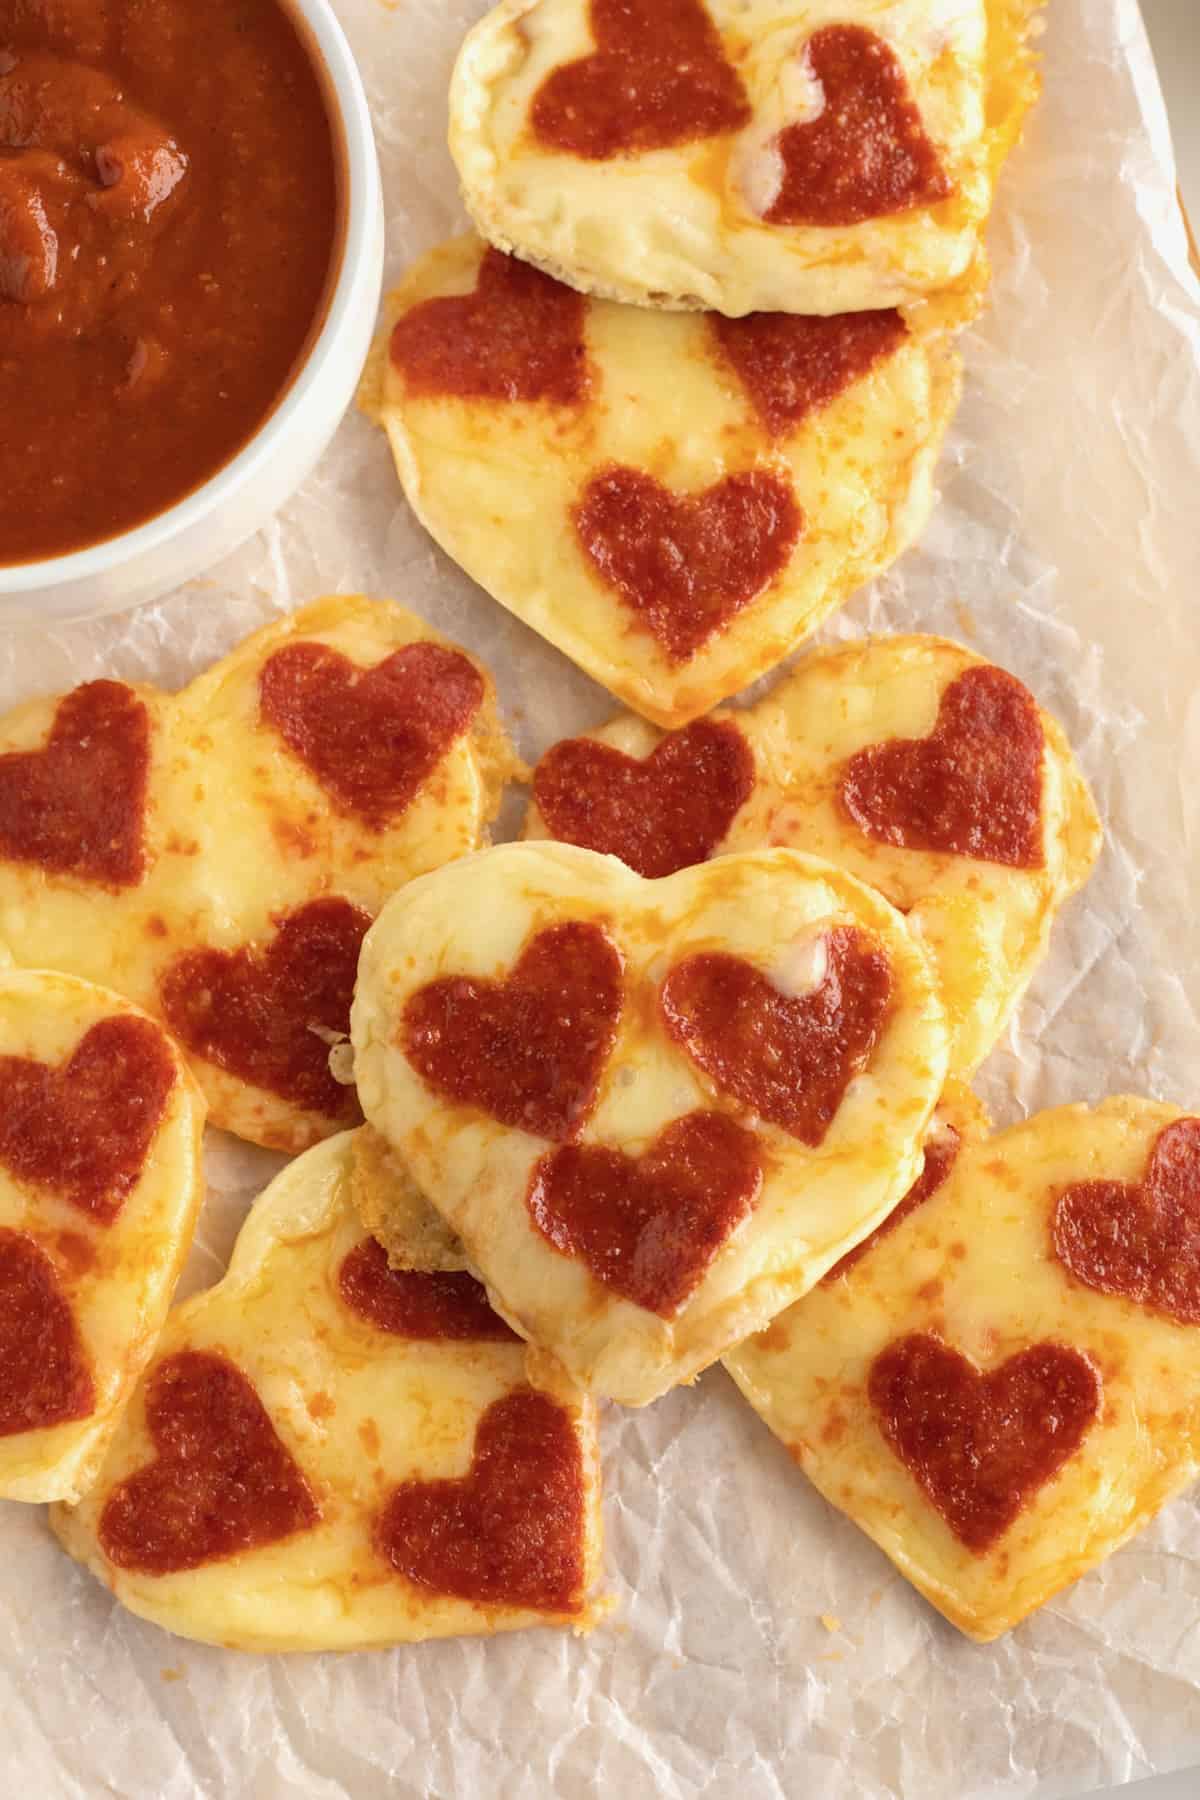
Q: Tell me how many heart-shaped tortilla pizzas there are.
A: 8